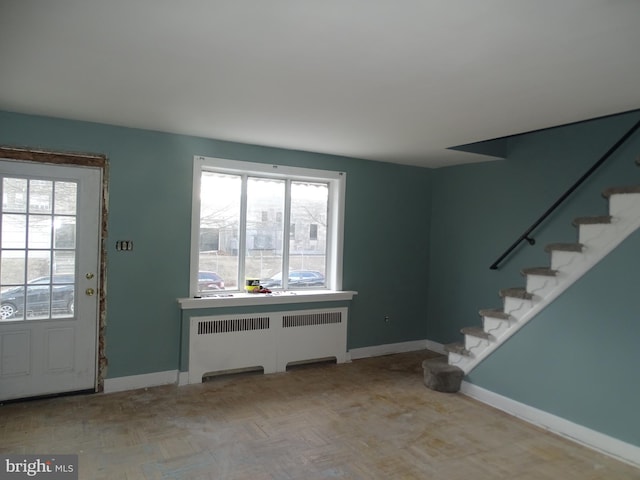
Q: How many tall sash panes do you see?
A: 3